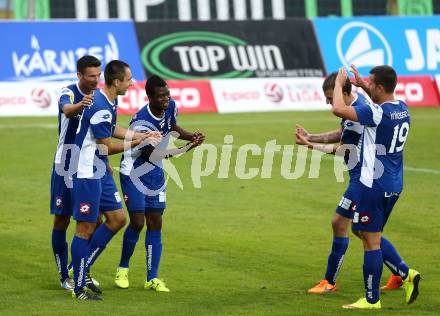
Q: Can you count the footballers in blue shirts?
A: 5